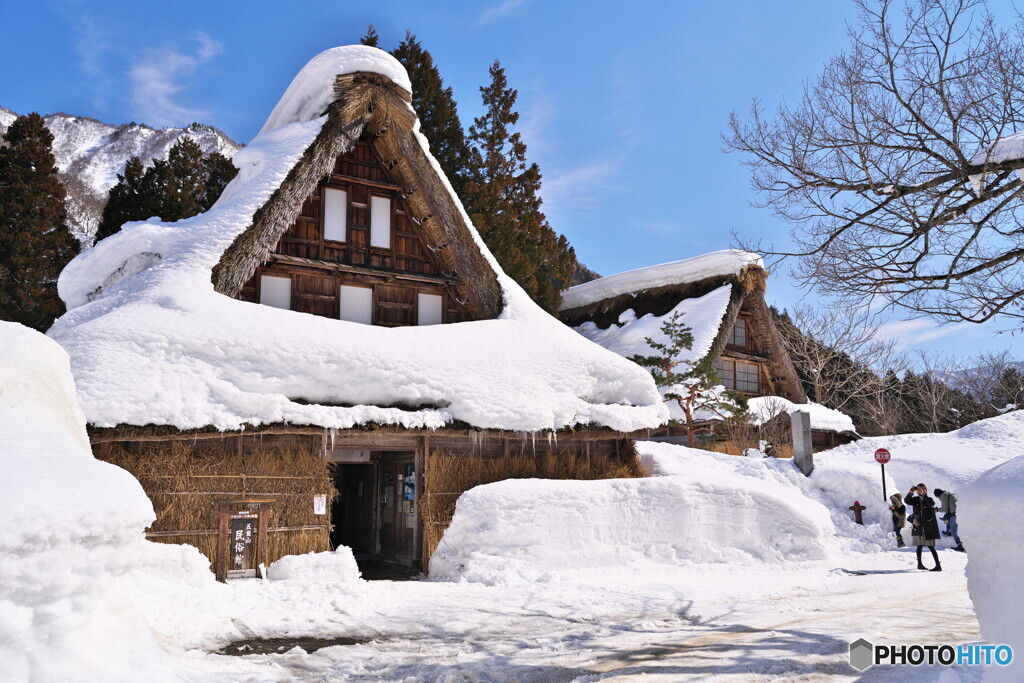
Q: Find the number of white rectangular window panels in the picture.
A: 5